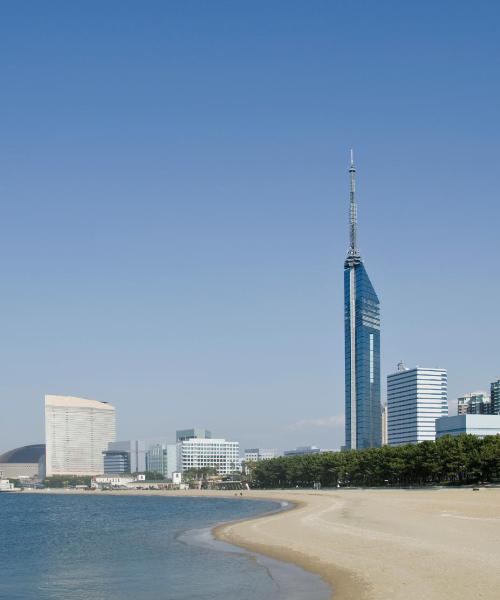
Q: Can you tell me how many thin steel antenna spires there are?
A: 1